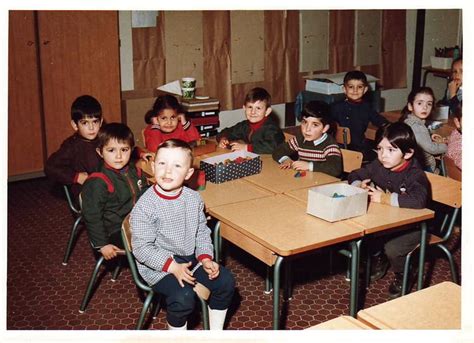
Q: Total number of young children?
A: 11